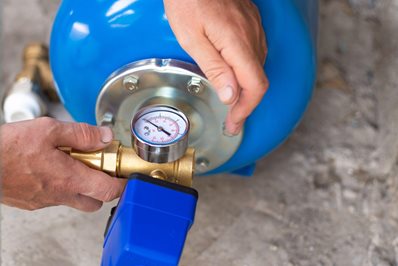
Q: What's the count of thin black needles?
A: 1